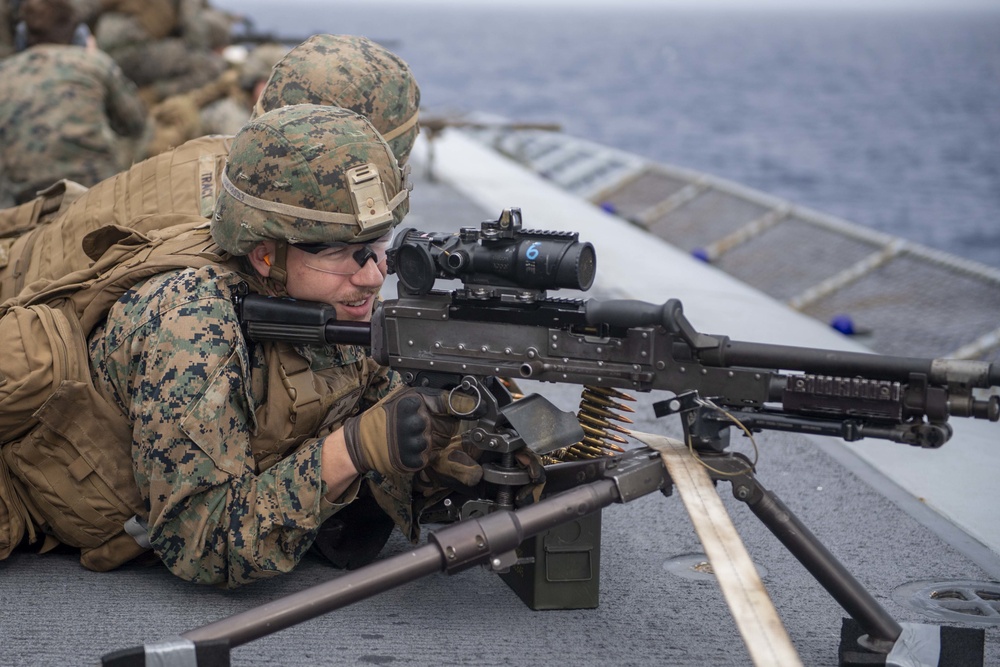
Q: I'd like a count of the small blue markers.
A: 3